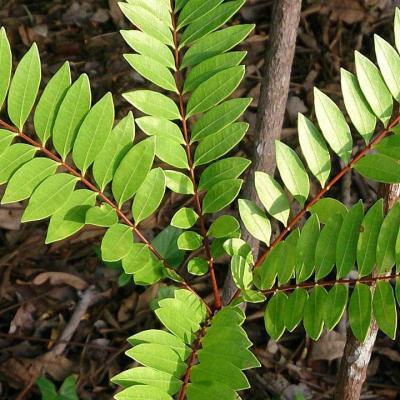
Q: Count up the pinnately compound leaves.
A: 5